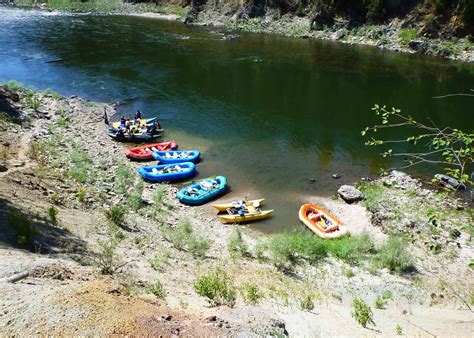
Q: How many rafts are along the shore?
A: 7